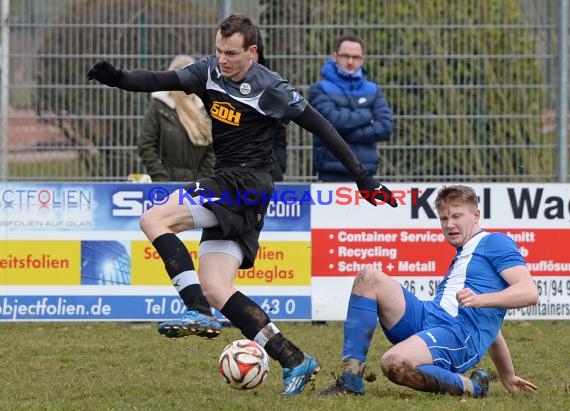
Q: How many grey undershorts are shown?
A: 1